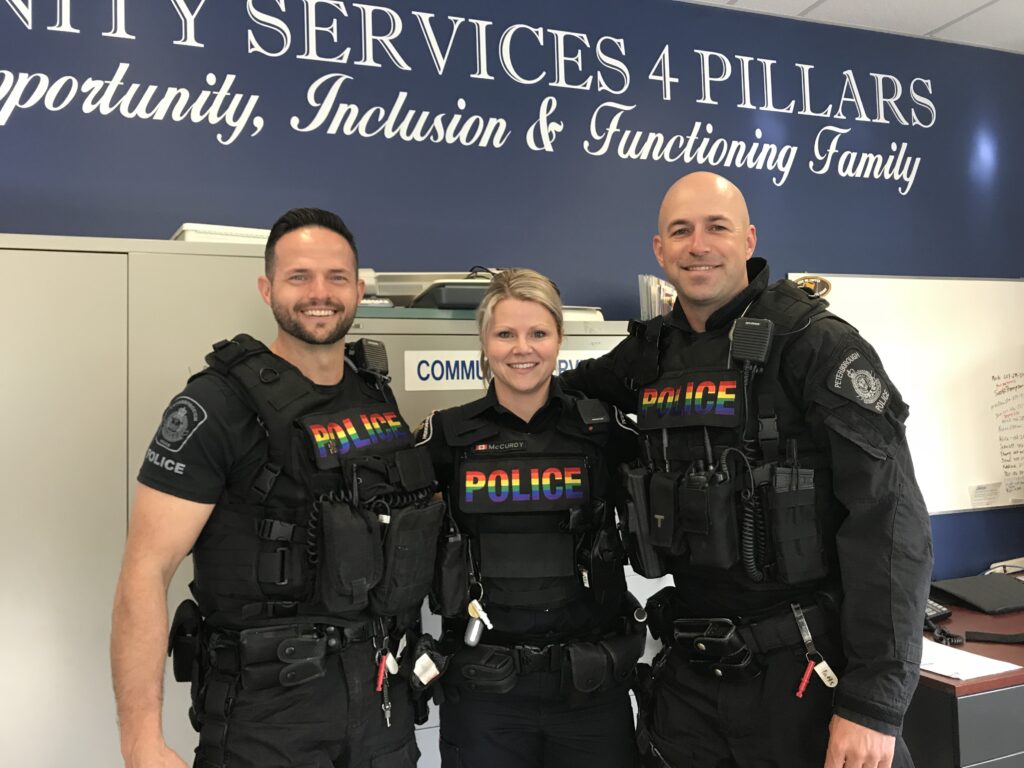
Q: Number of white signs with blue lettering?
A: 1